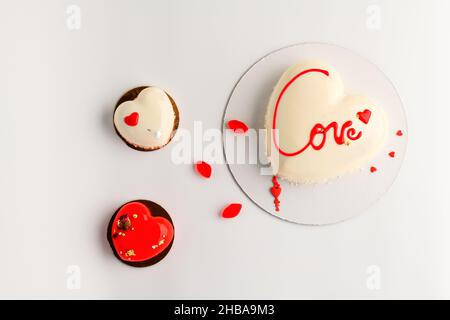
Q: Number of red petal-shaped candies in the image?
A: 3